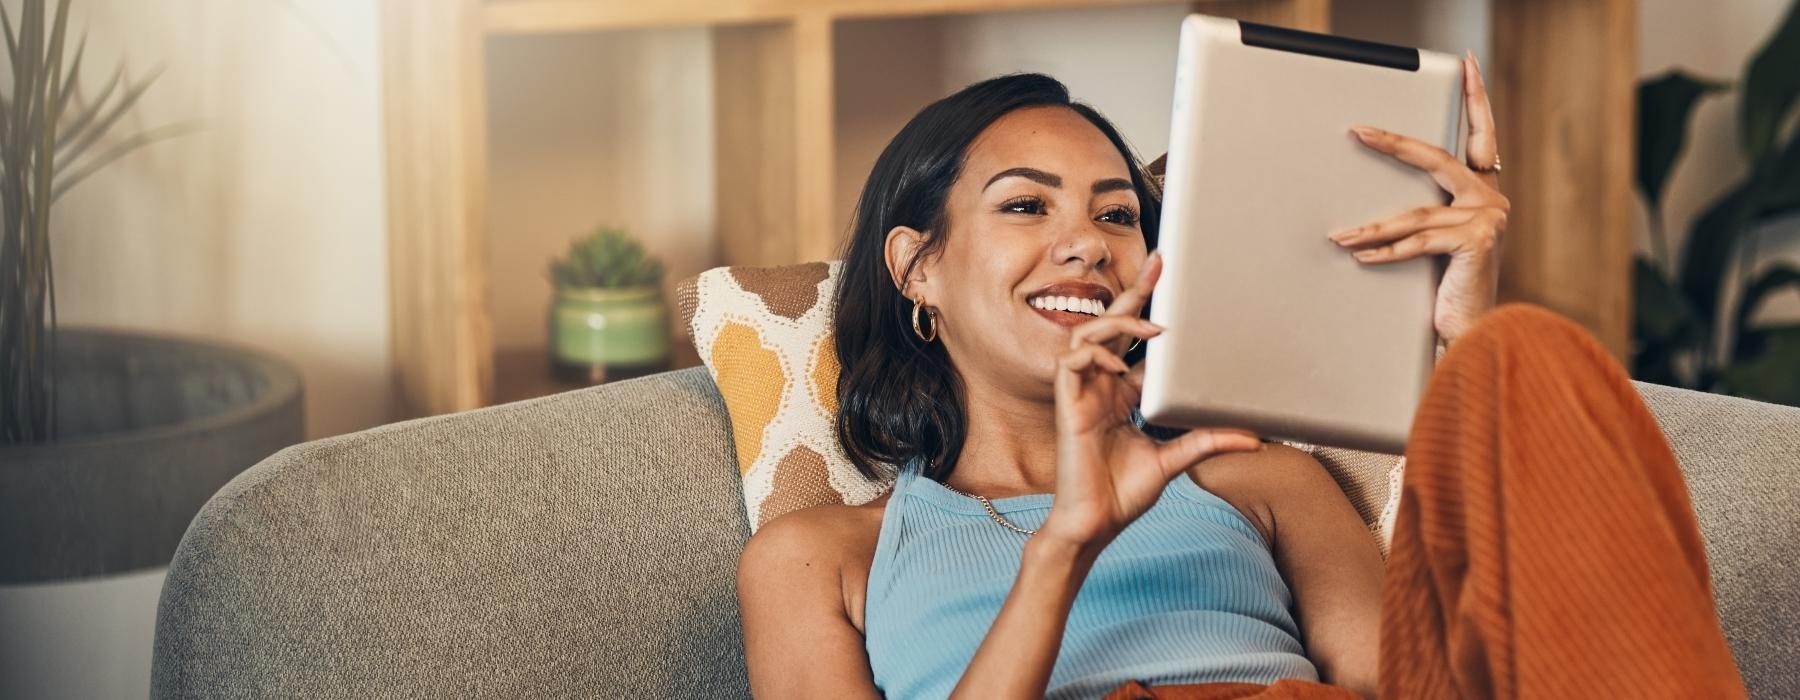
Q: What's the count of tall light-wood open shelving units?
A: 1